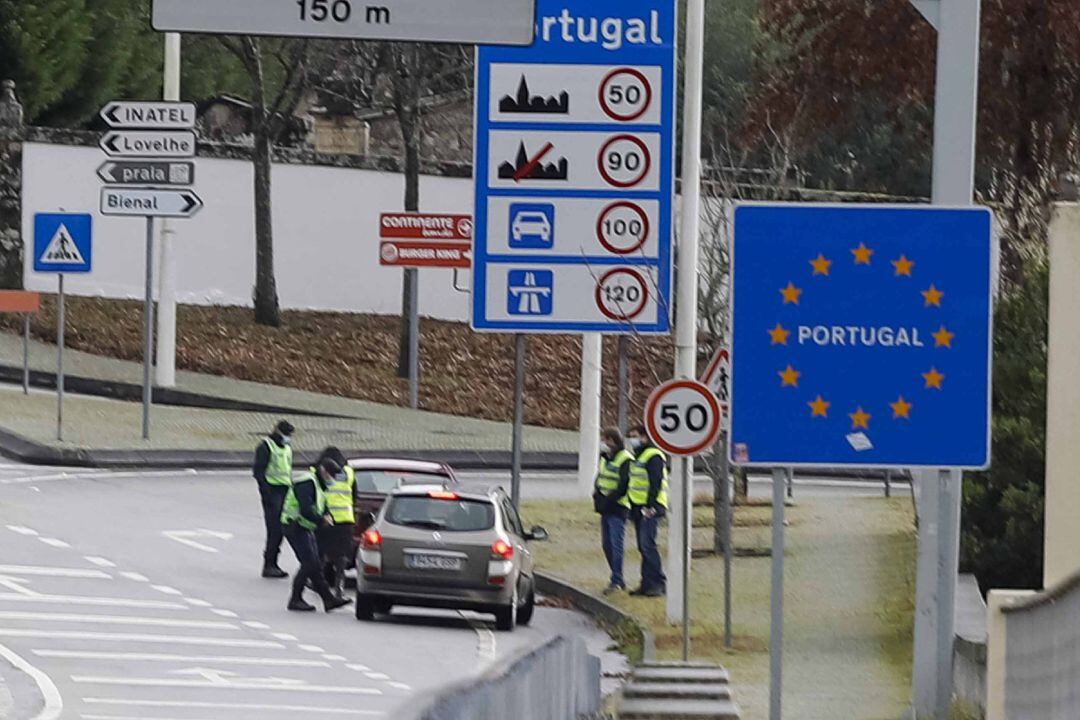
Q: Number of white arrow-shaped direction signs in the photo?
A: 3